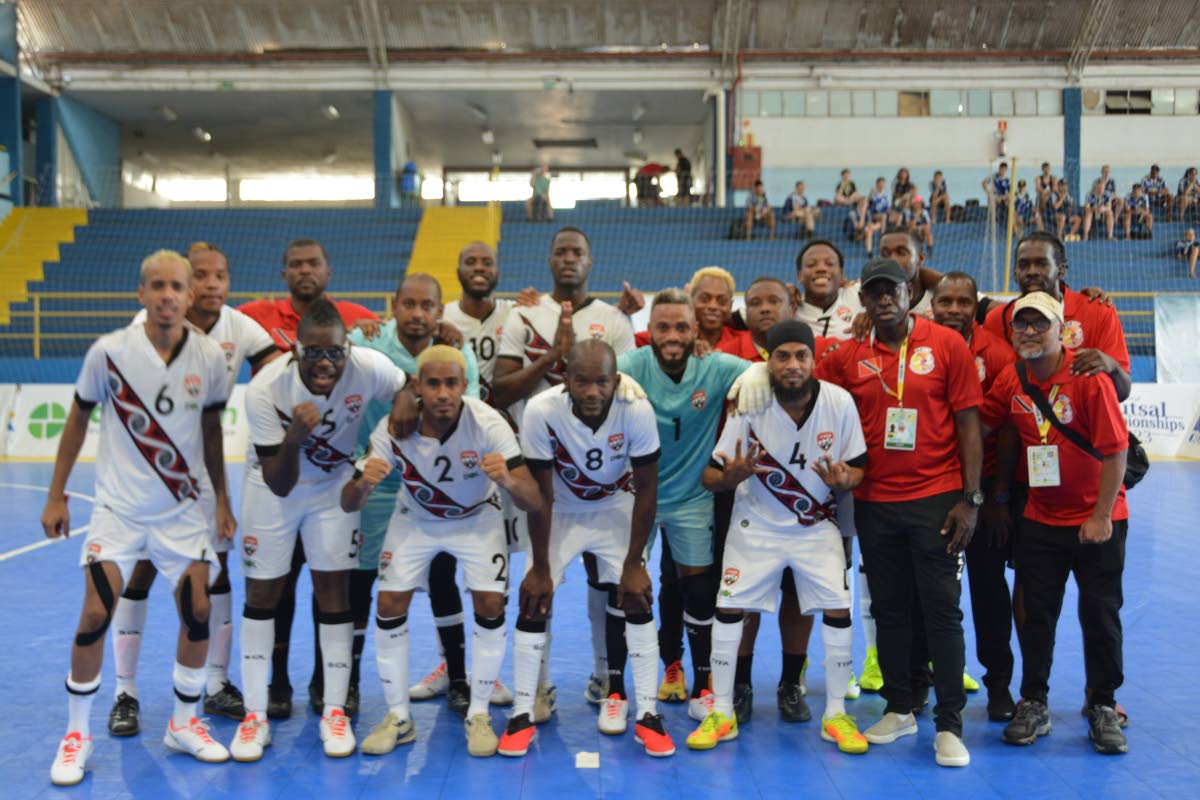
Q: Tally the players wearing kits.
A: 12